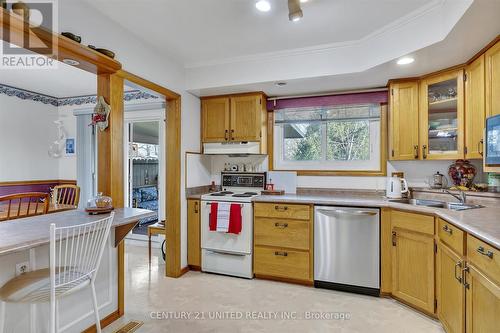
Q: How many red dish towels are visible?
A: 2